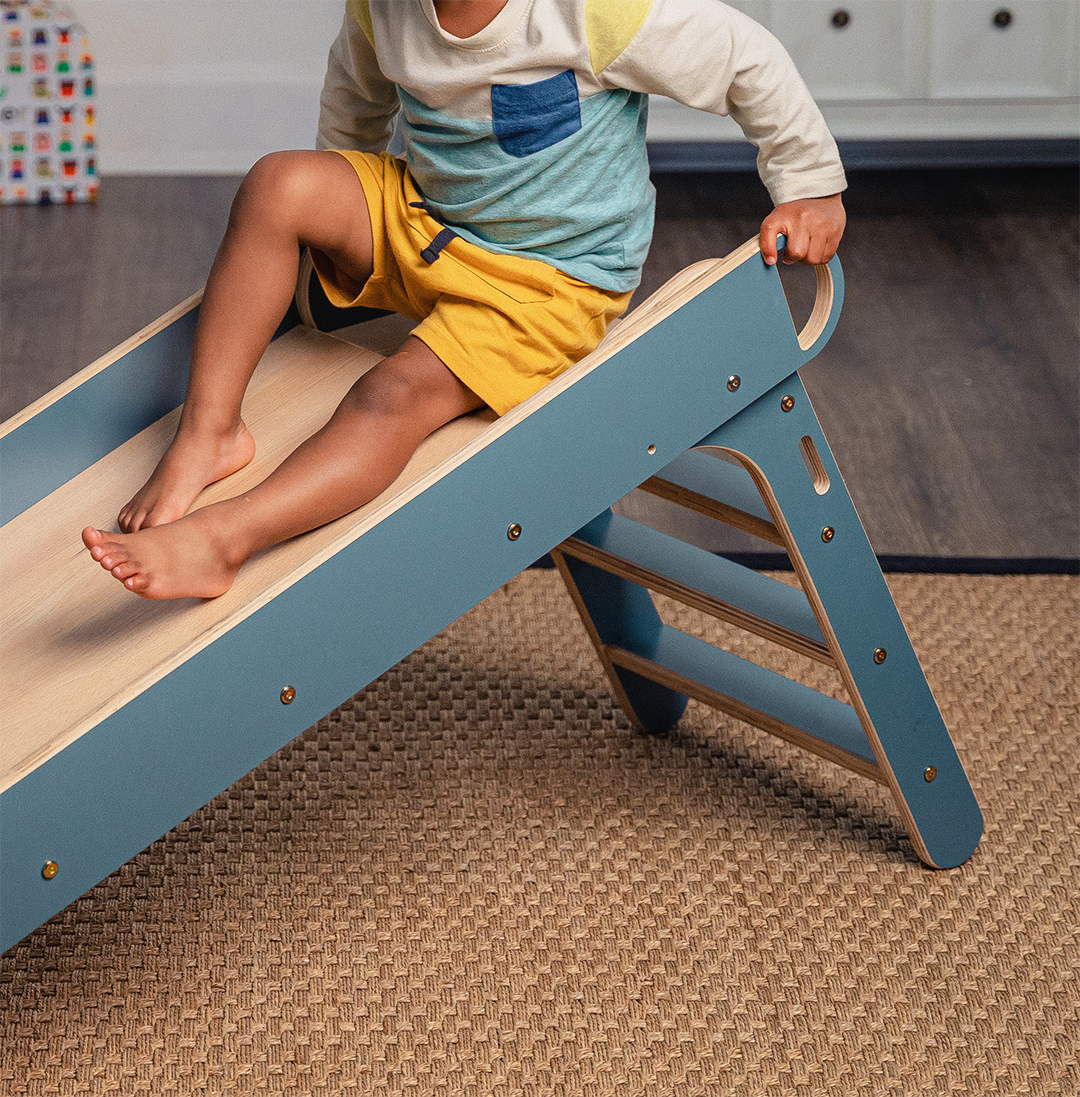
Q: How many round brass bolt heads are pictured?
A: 8